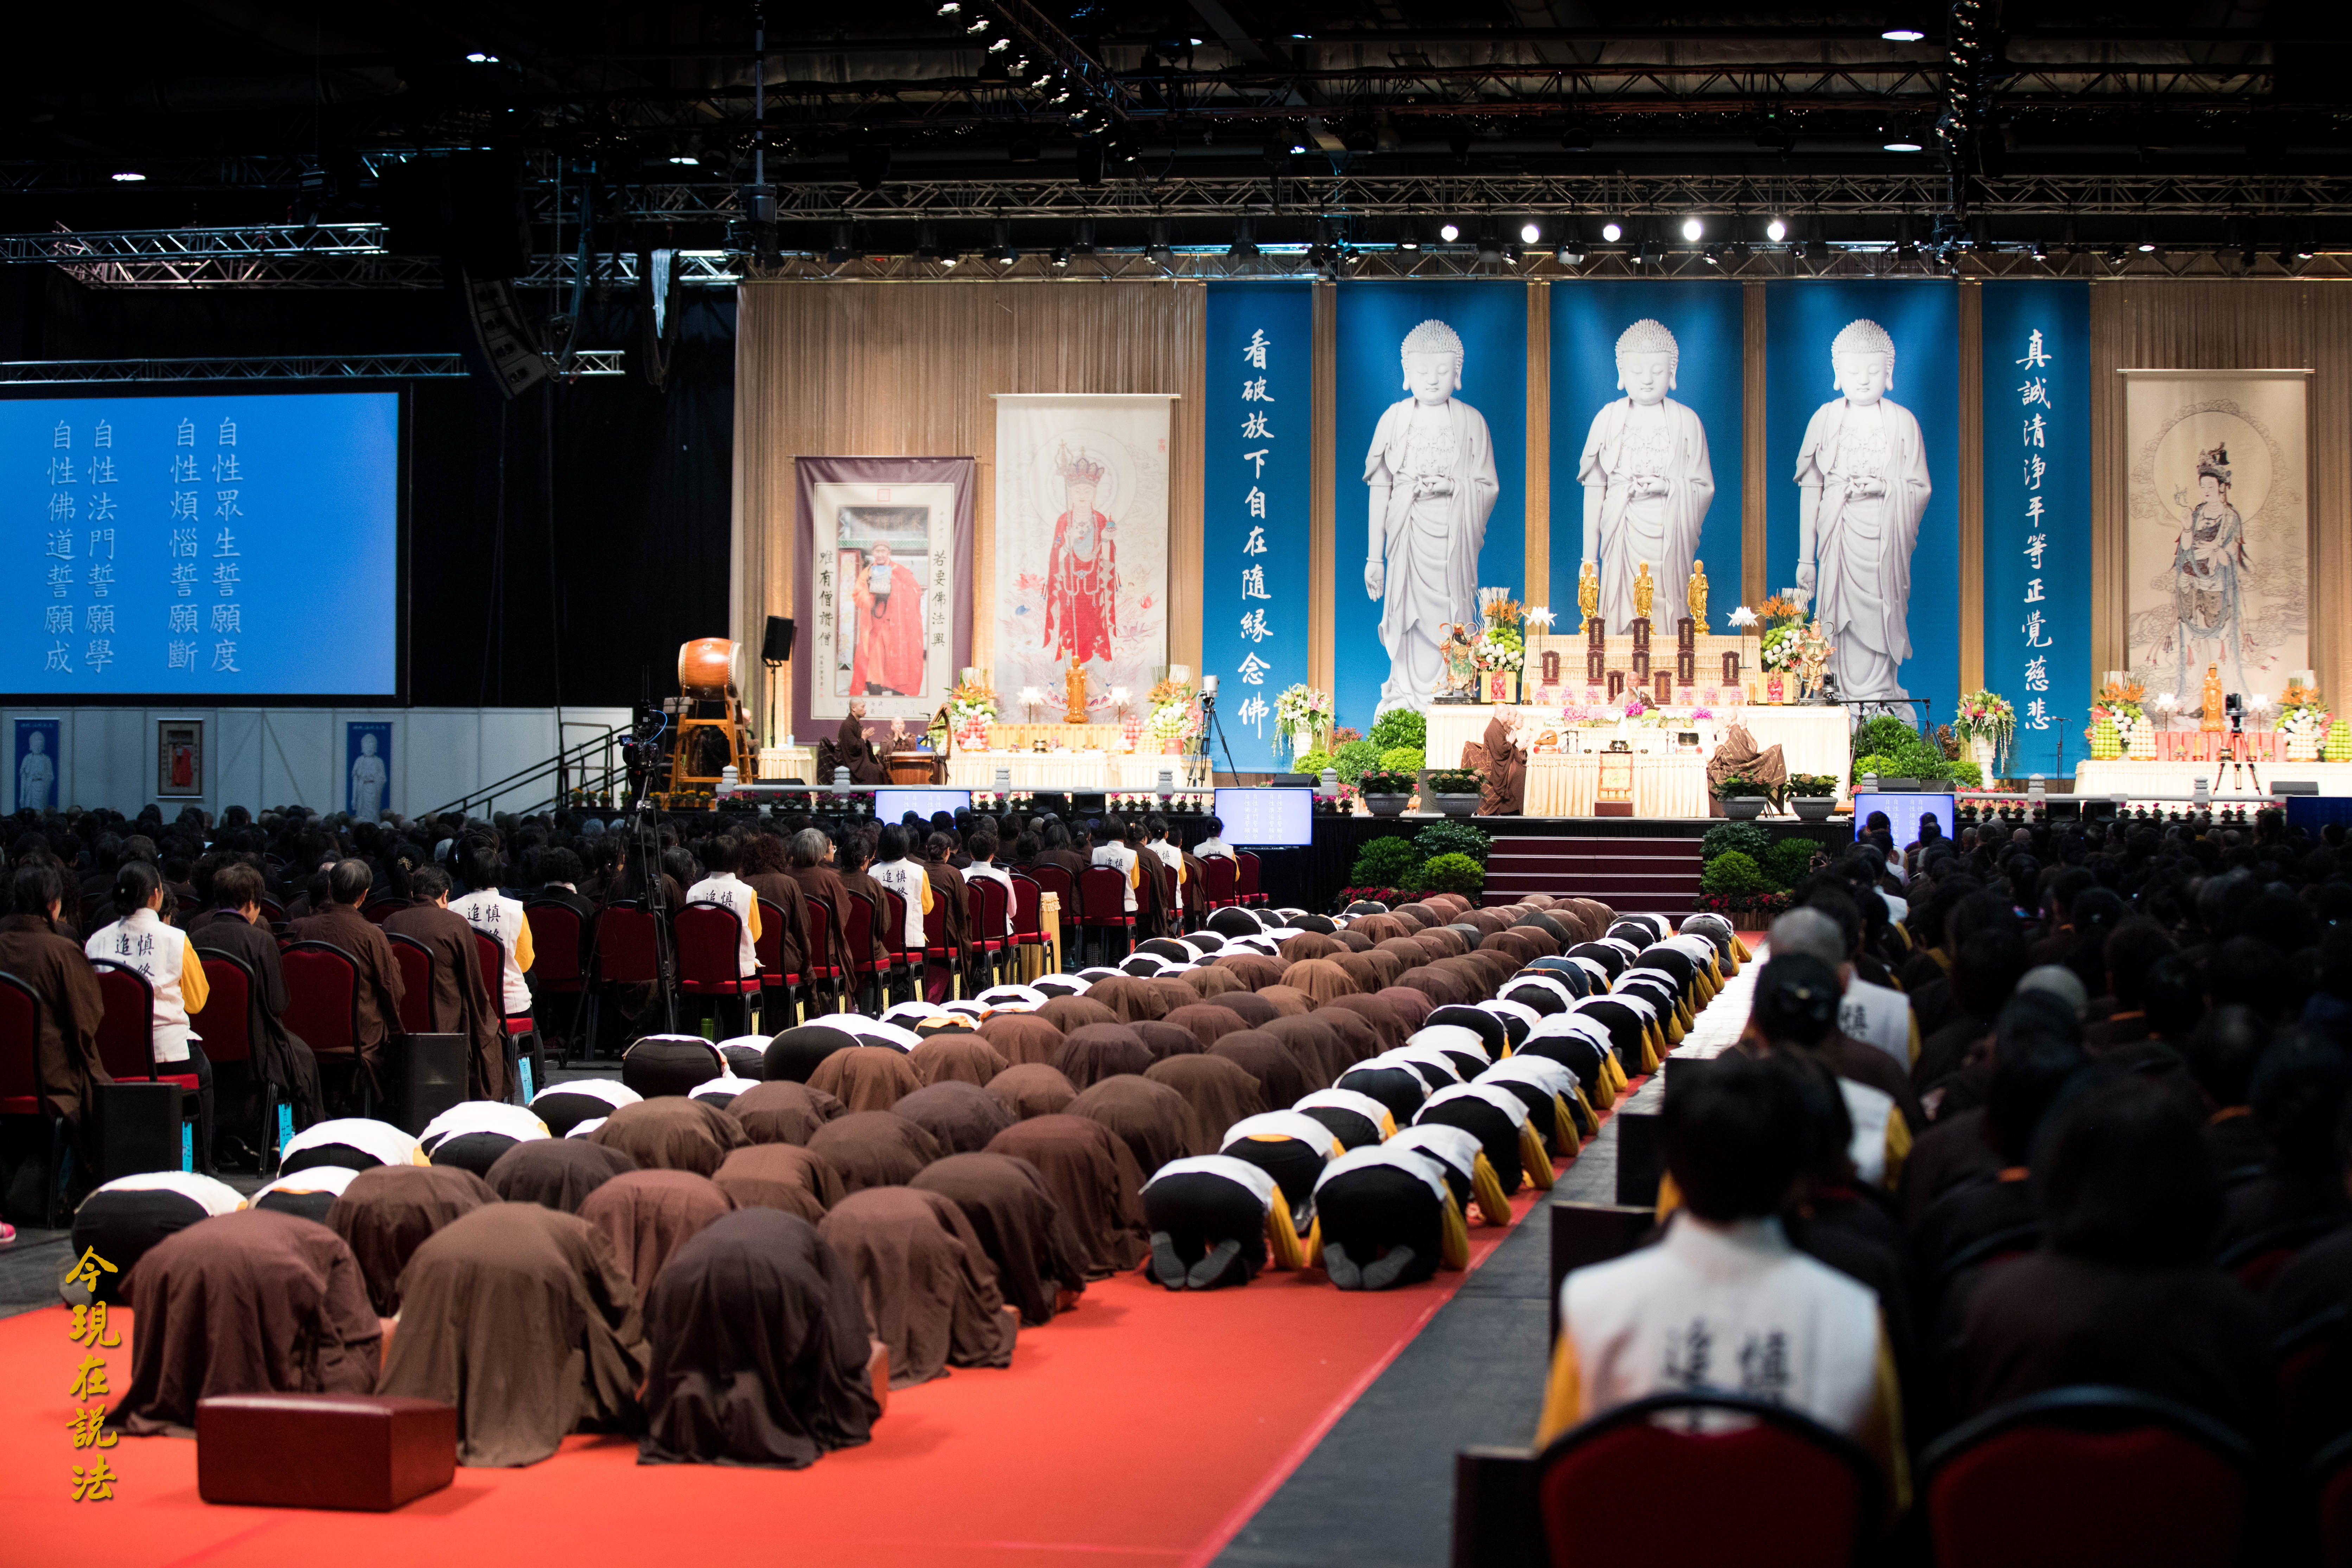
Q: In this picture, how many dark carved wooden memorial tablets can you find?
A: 10